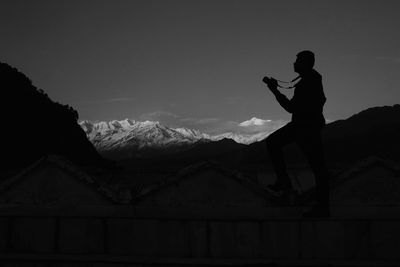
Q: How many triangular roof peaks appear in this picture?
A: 3